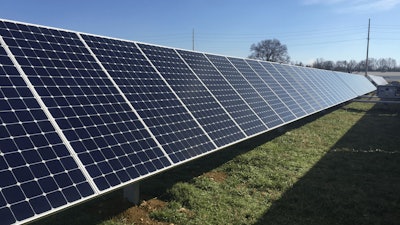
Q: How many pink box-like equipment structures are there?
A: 0